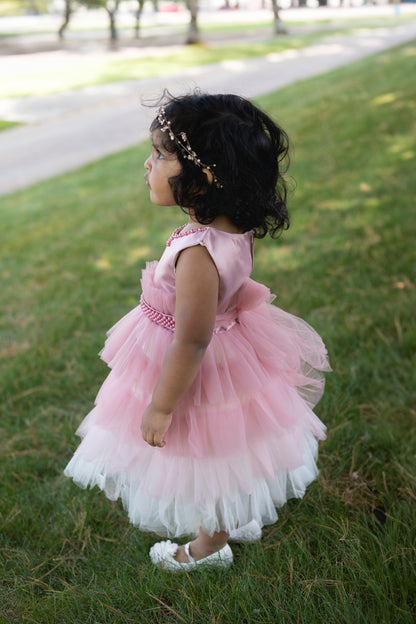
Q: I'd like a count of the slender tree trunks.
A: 5